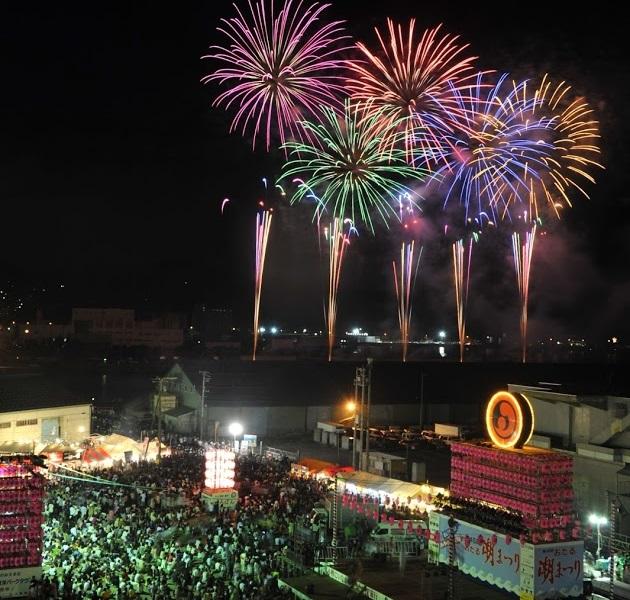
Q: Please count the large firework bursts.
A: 5